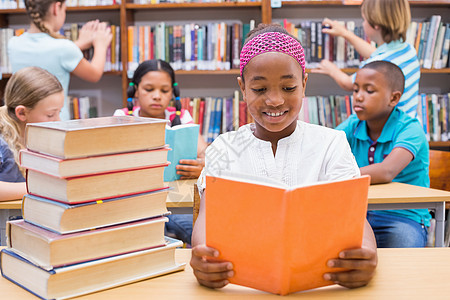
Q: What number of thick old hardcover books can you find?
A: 6